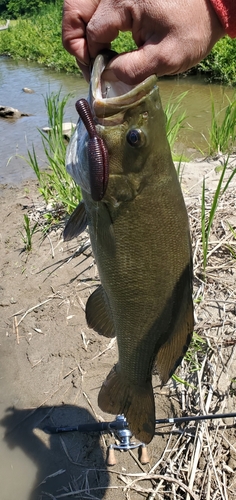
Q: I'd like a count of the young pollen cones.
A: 0